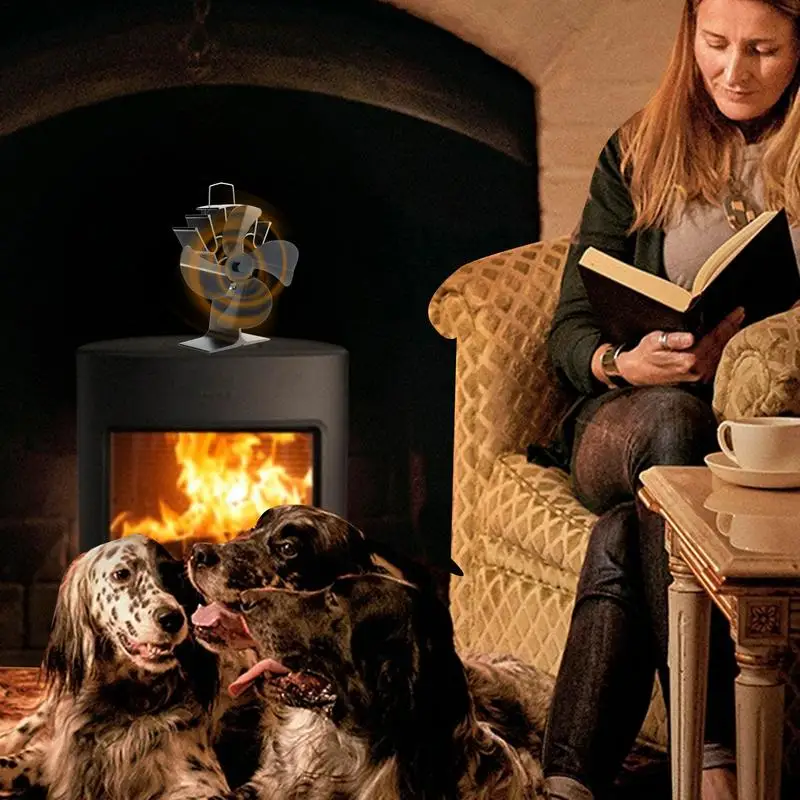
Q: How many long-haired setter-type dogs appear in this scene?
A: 3